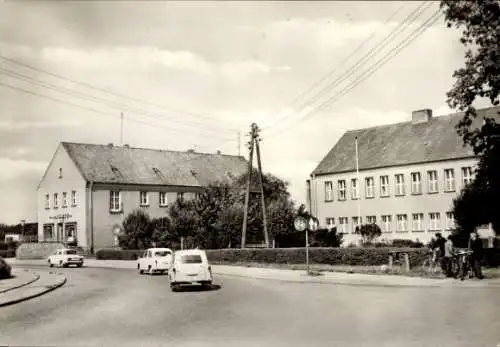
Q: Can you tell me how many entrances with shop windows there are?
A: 1